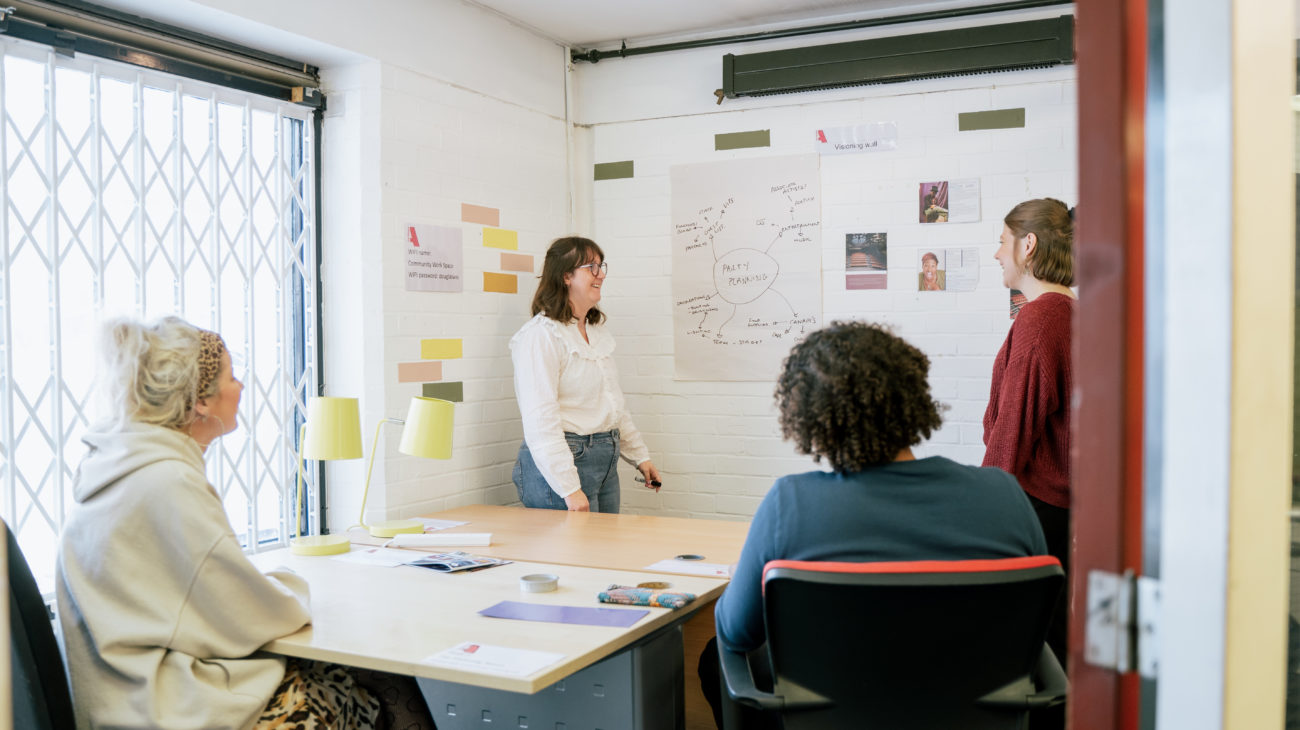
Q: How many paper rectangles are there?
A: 10